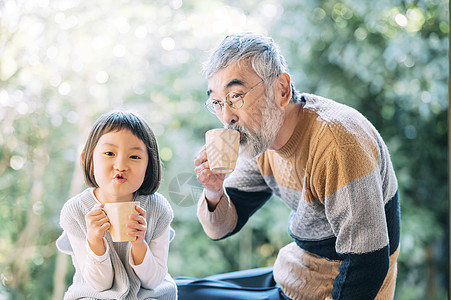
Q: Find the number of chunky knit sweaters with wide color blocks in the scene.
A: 1